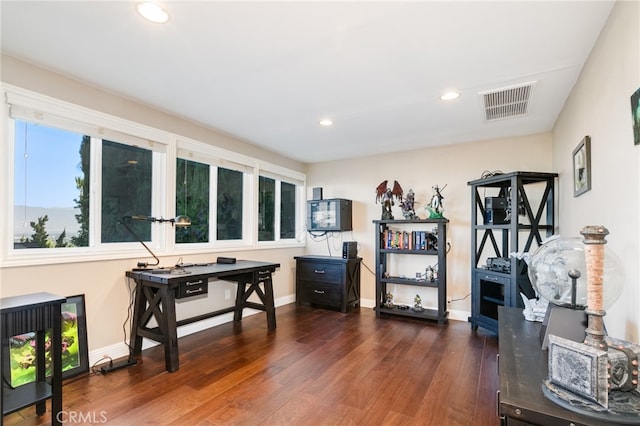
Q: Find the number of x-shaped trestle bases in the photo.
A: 2